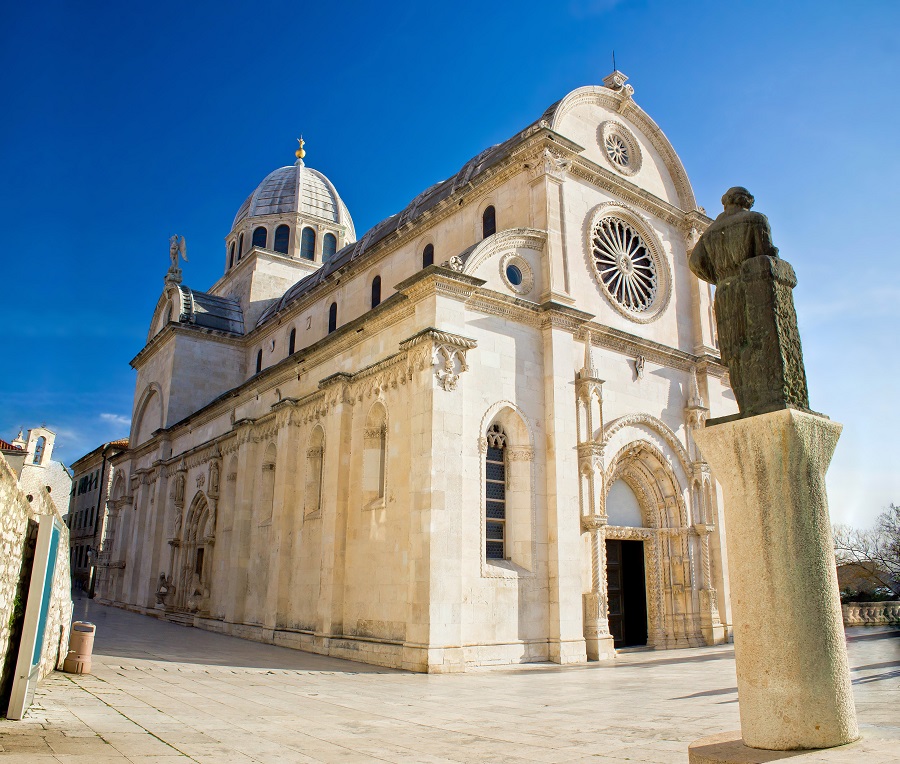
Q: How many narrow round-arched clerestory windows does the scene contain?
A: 6